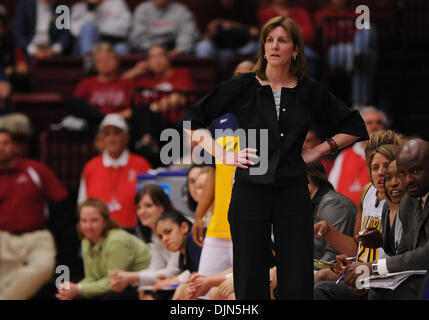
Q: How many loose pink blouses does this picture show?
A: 0